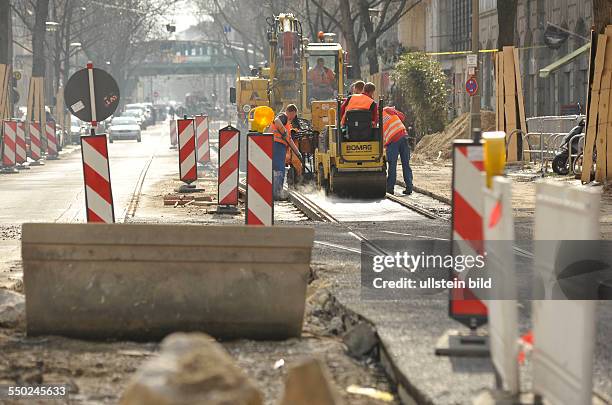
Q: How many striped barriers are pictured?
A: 11